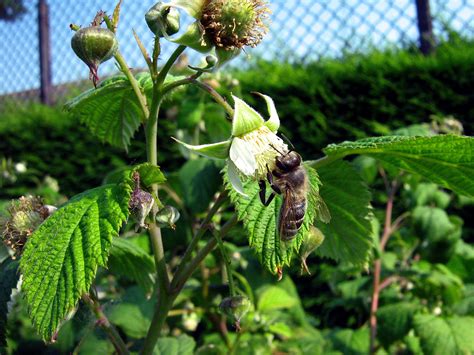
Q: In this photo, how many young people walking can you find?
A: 0